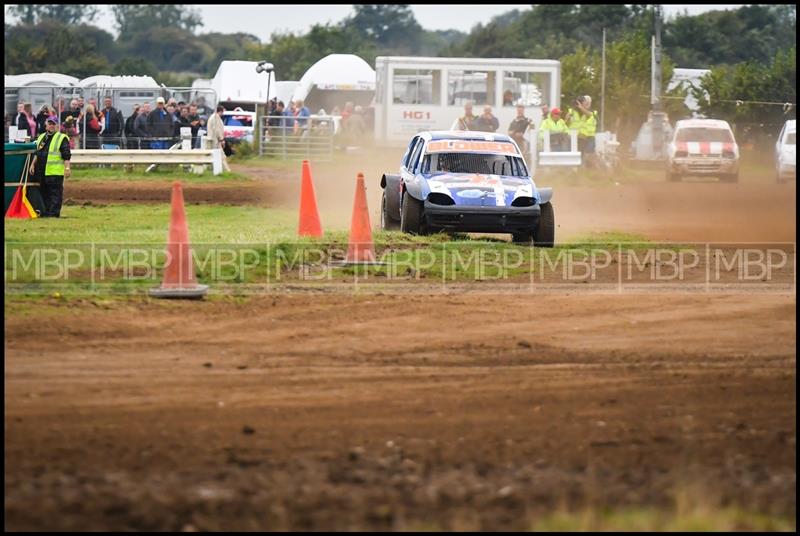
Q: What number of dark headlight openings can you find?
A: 2